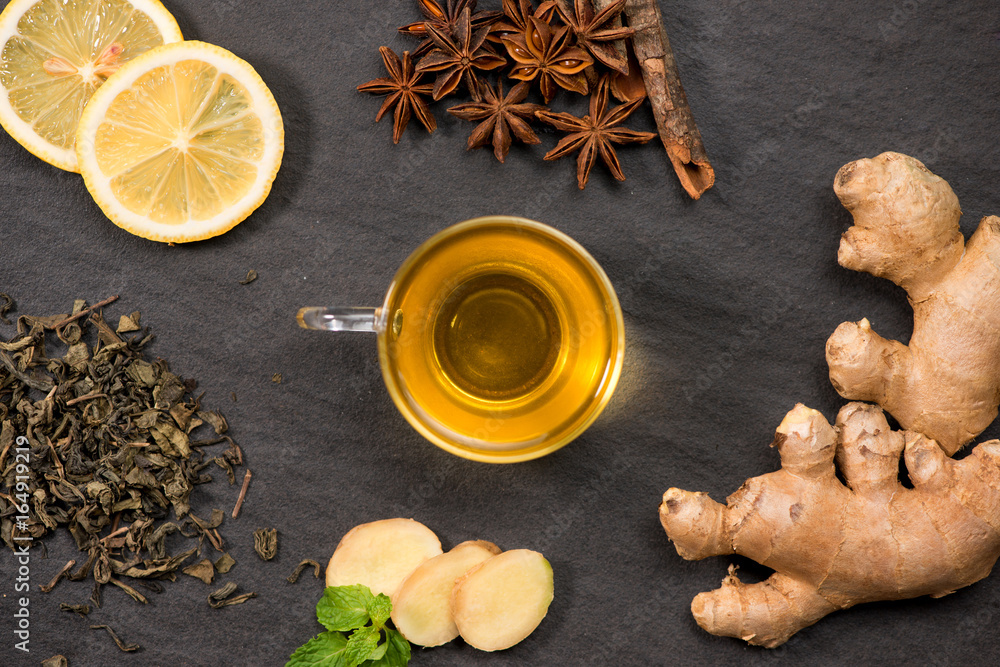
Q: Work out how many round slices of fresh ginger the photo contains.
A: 3